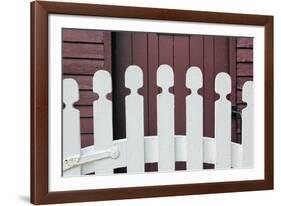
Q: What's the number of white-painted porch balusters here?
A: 7